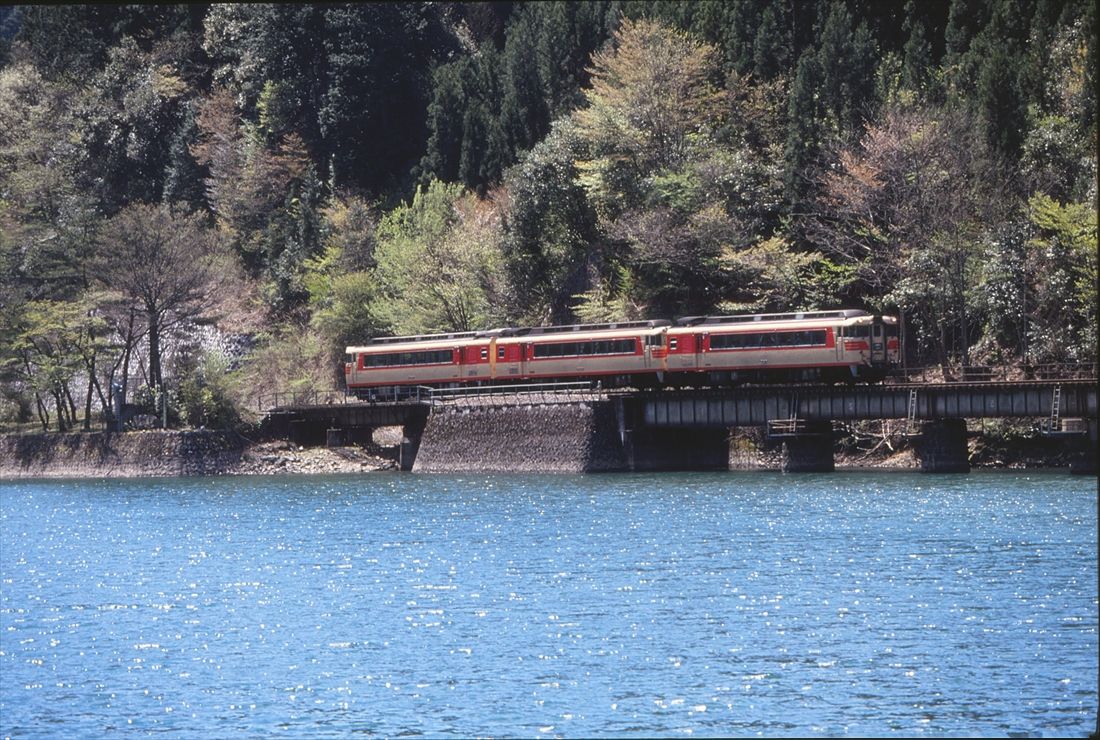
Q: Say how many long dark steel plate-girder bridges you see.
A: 1